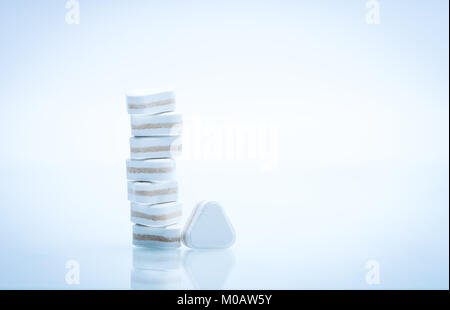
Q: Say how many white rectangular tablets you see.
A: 7